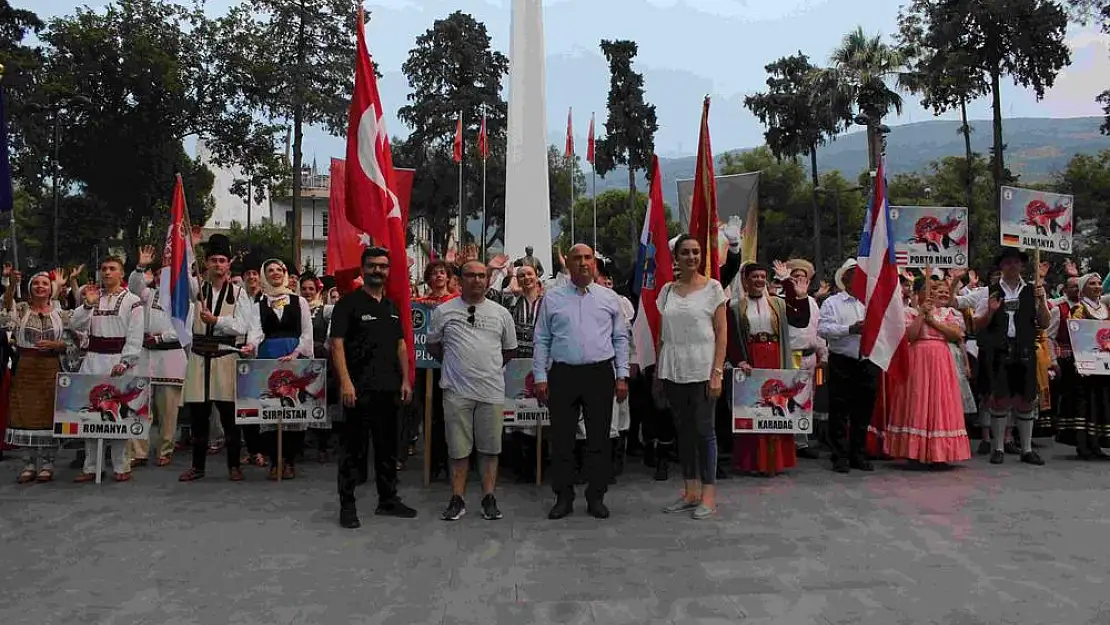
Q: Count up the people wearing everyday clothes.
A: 4